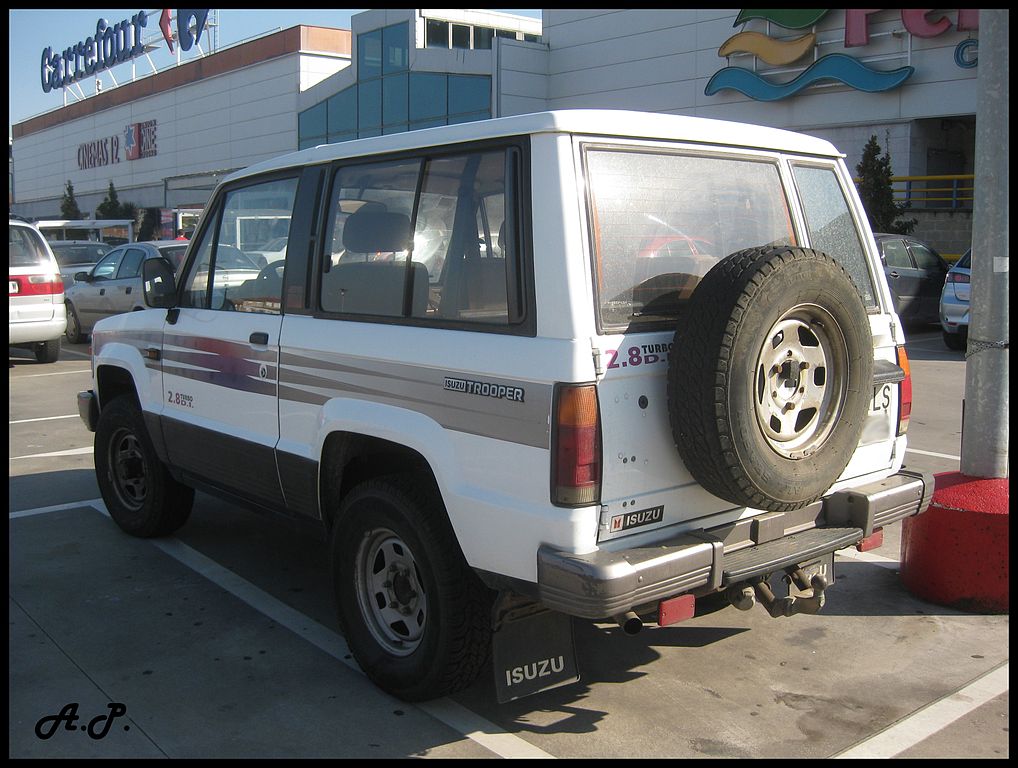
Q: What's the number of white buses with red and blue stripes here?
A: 0